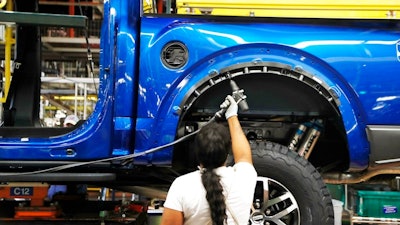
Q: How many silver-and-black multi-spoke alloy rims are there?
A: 1